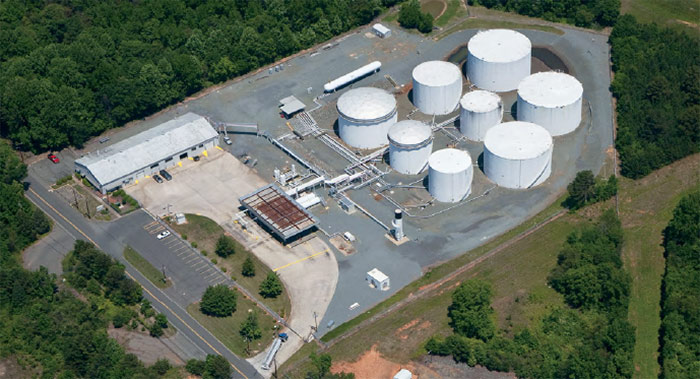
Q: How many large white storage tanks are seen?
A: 8